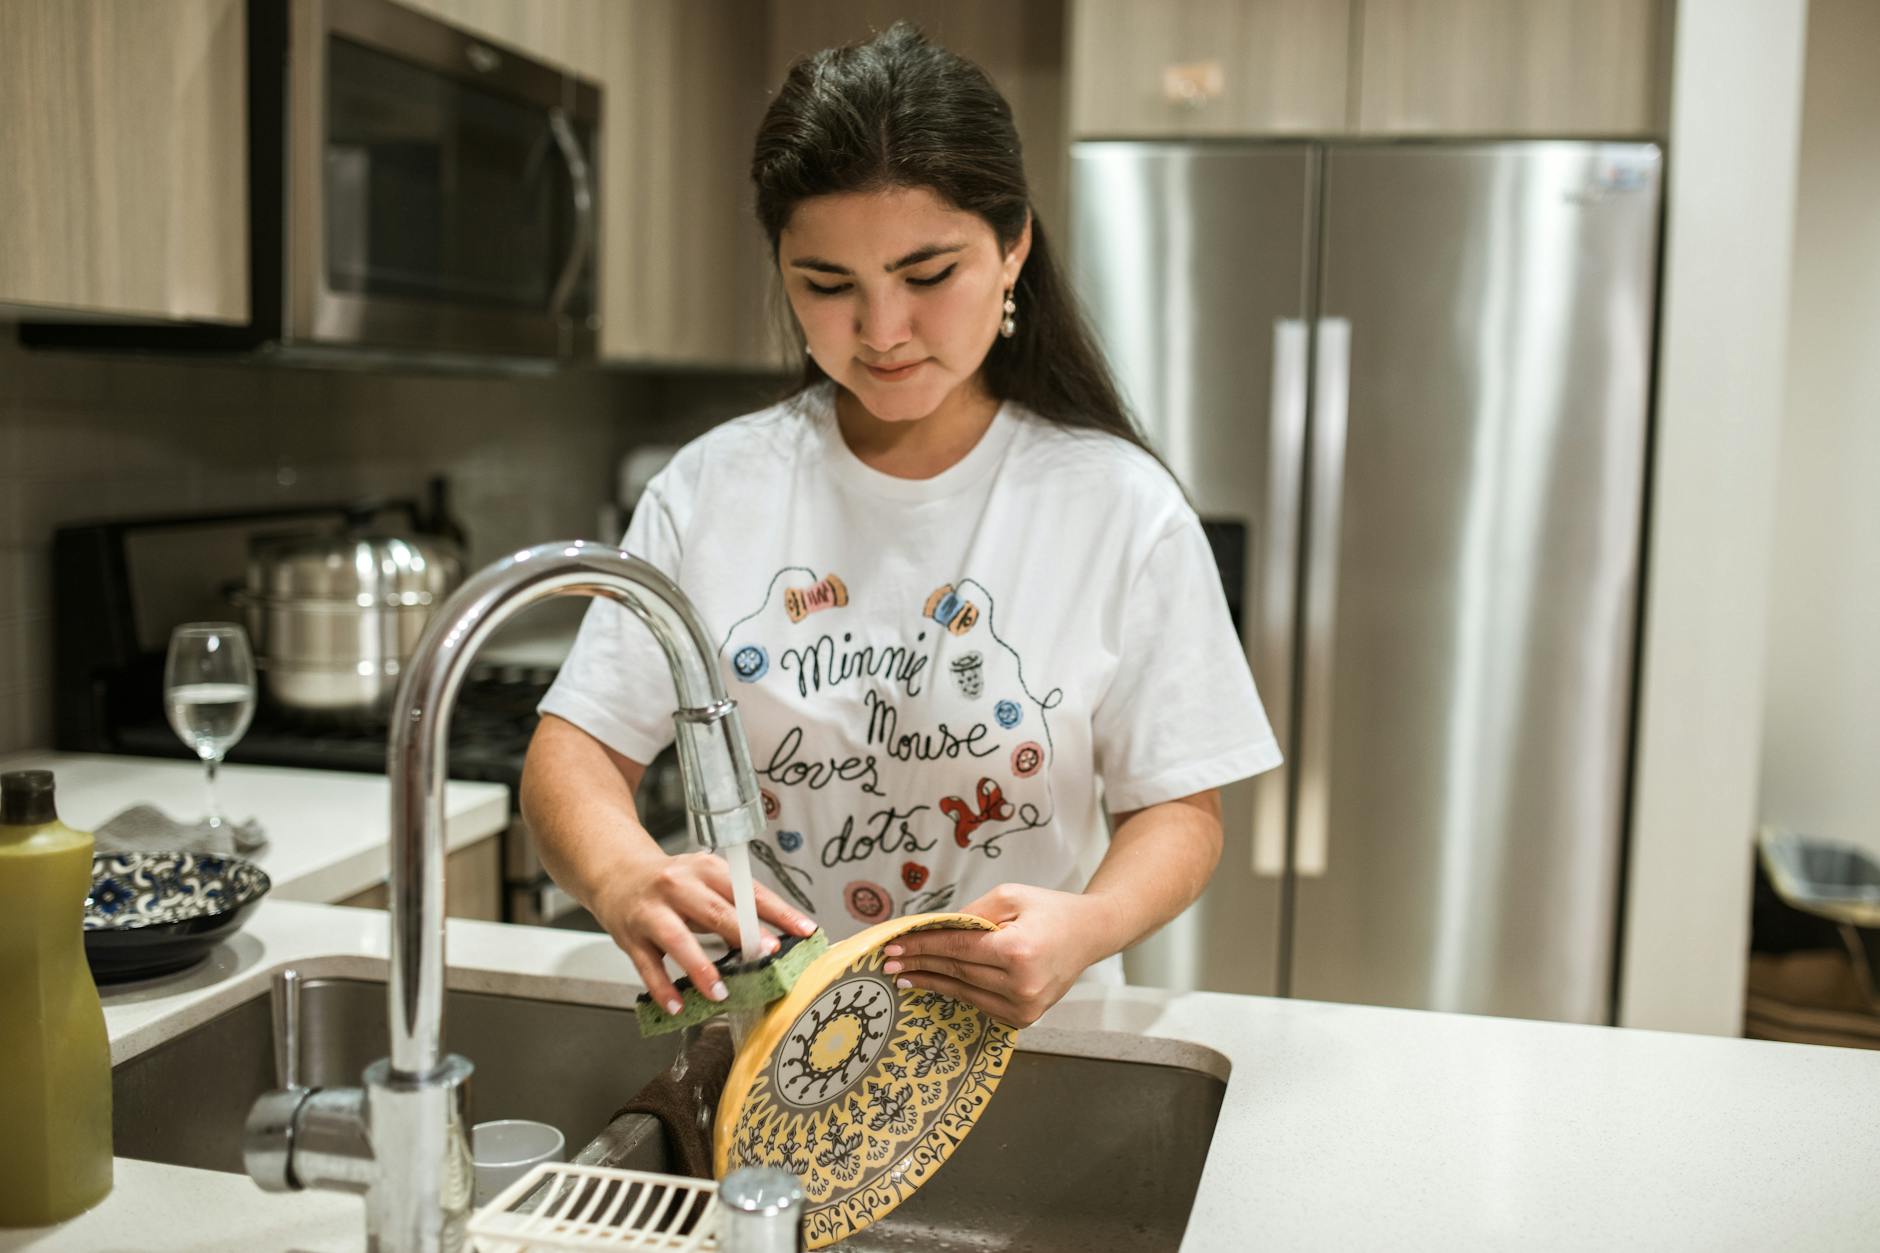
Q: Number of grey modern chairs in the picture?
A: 1